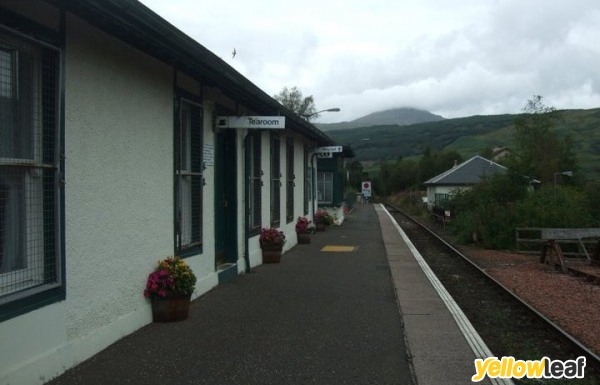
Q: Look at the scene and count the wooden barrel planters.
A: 4